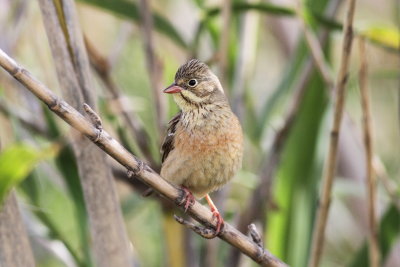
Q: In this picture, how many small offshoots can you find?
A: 3